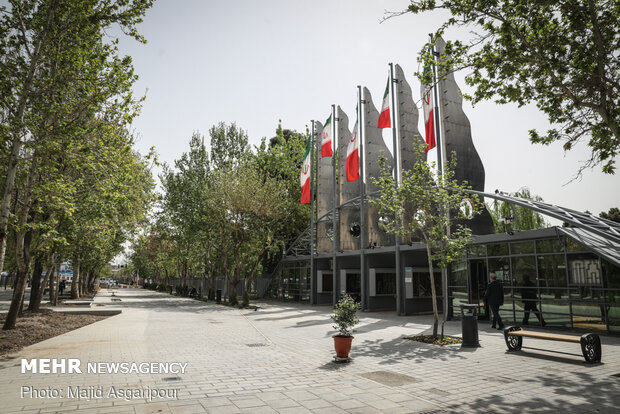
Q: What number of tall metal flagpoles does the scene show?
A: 5